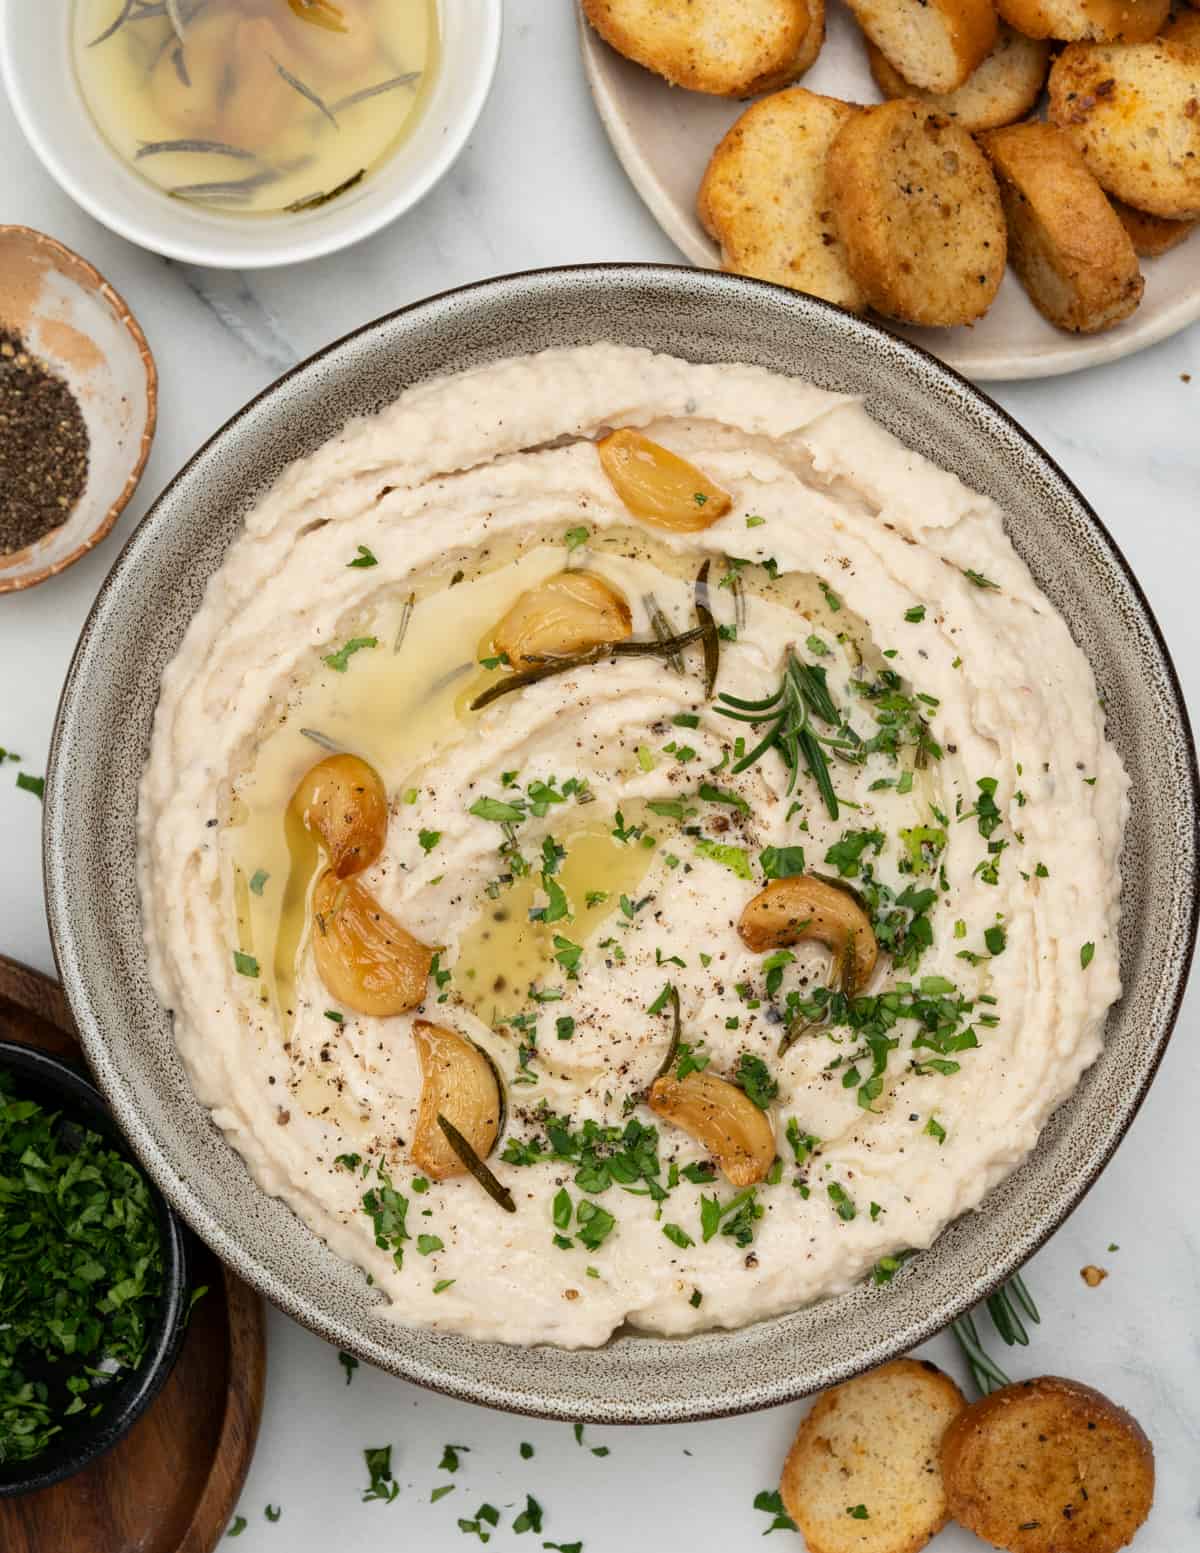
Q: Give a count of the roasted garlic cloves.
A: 7